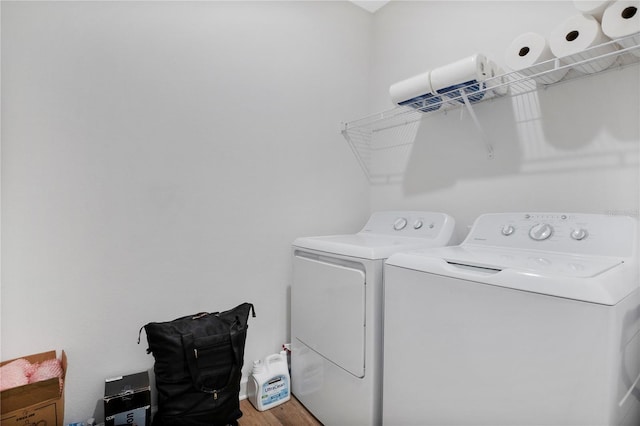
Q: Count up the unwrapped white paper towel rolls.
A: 4